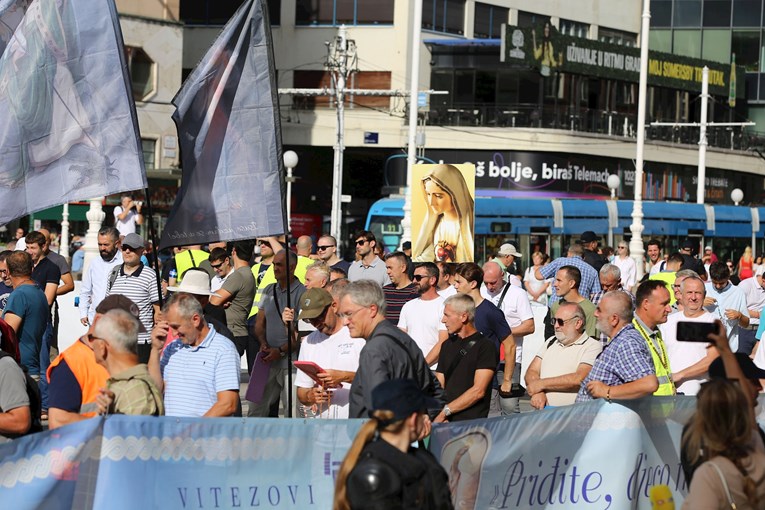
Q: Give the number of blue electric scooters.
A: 0